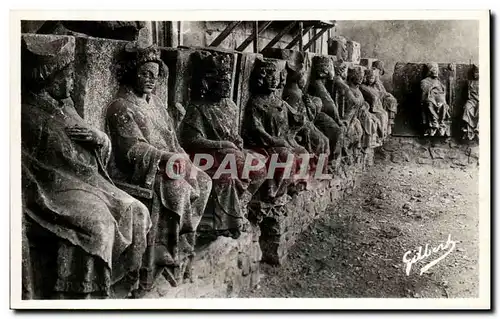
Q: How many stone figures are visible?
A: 12